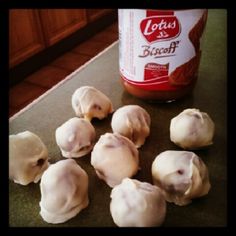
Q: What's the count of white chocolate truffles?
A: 9